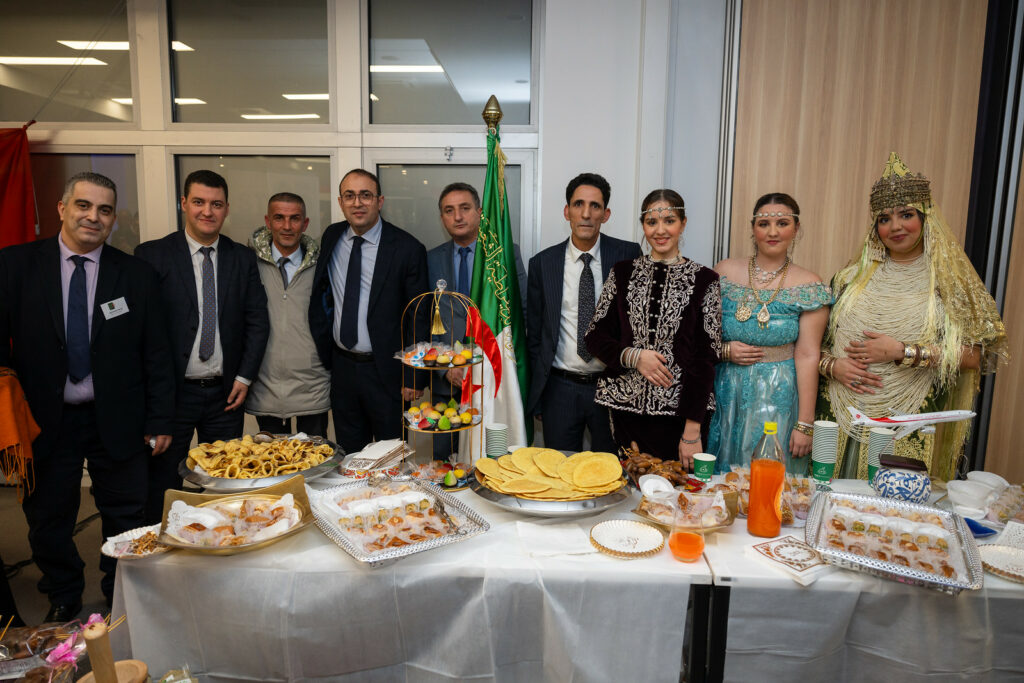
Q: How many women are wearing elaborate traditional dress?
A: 3